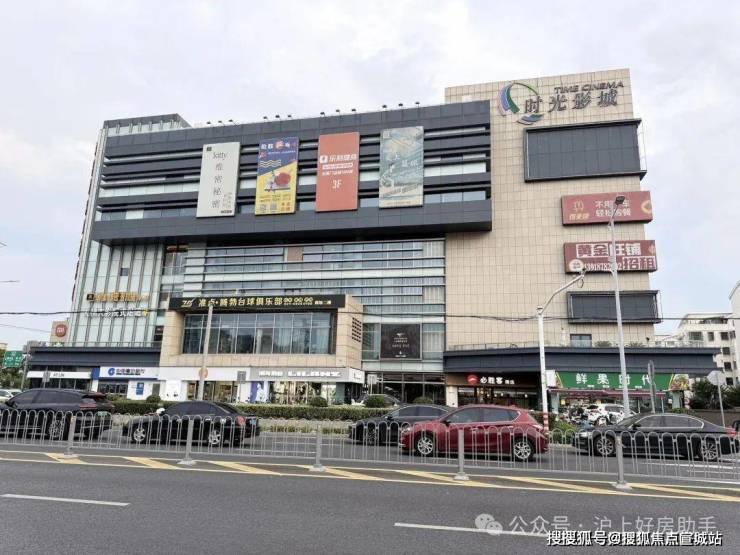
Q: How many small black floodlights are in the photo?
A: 12